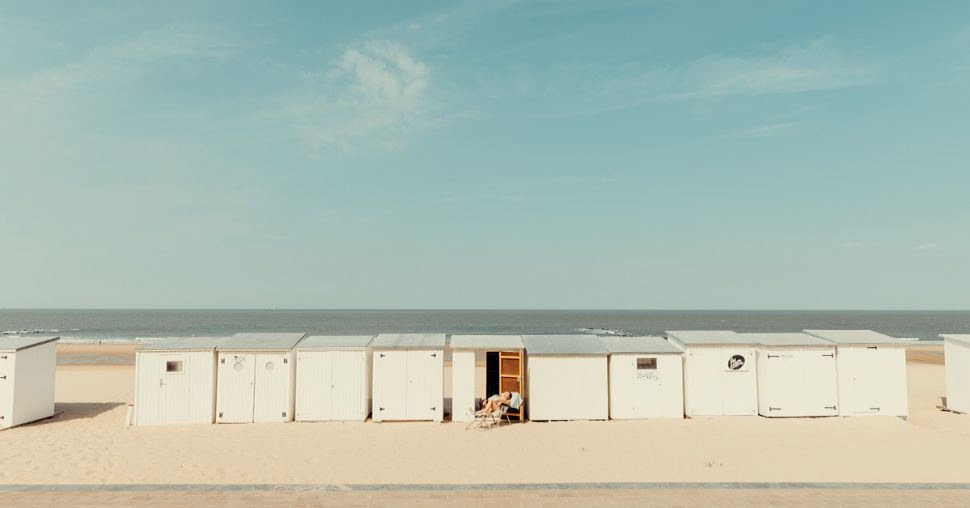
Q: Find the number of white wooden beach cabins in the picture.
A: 12